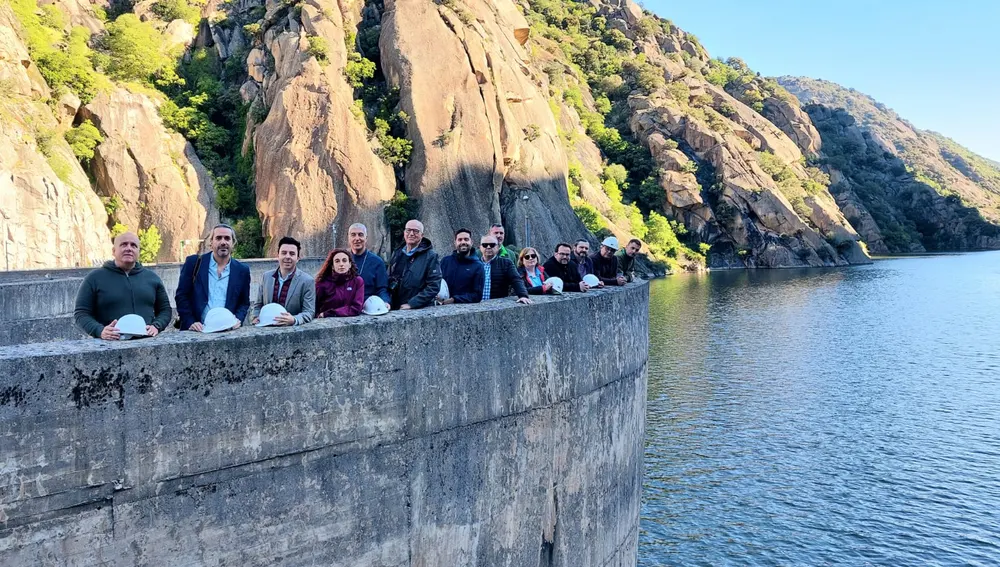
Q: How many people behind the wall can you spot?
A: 14